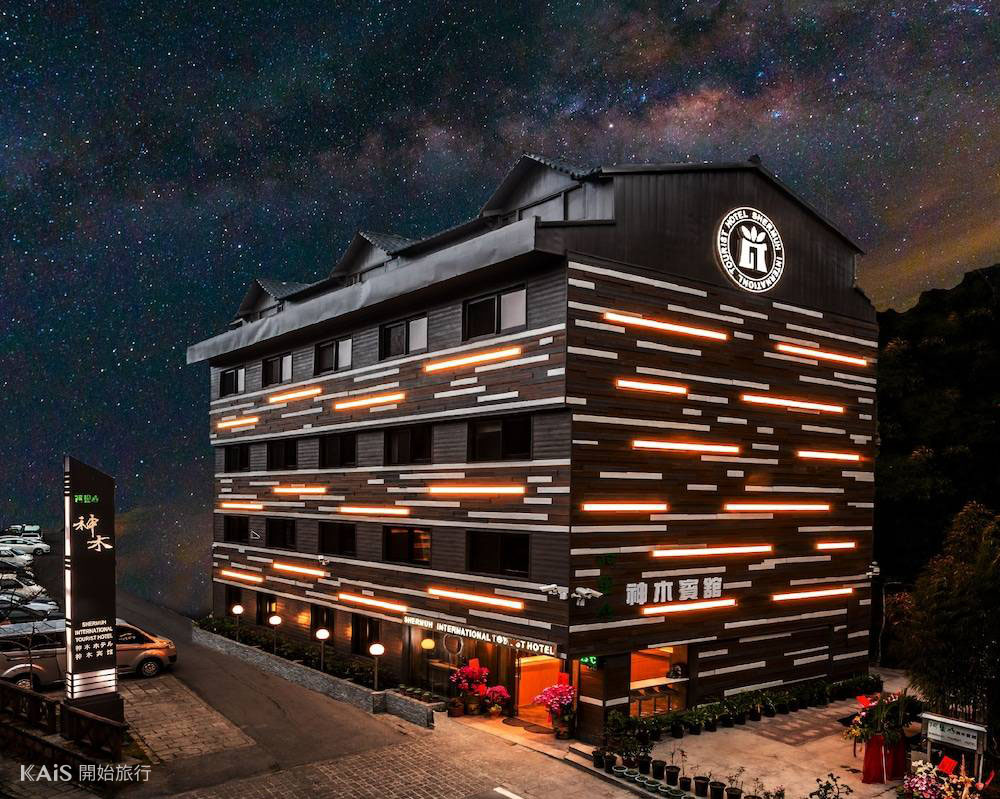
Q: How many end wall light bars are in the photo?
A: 12